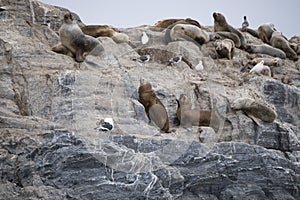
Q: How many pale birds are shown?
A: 3